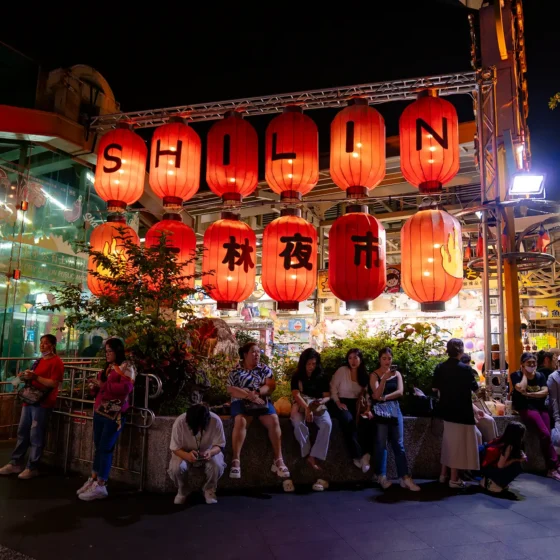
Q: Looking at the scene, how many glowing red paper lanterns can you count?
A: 12